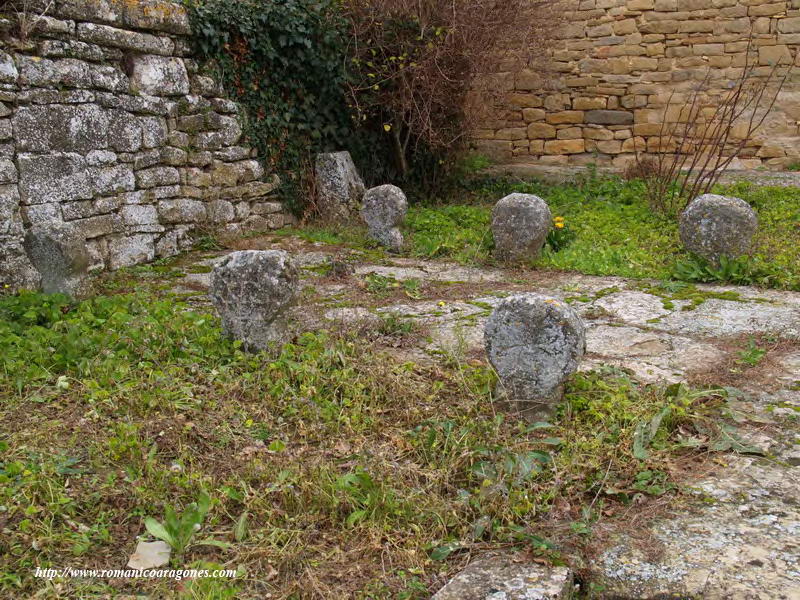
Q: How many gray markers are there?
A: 7